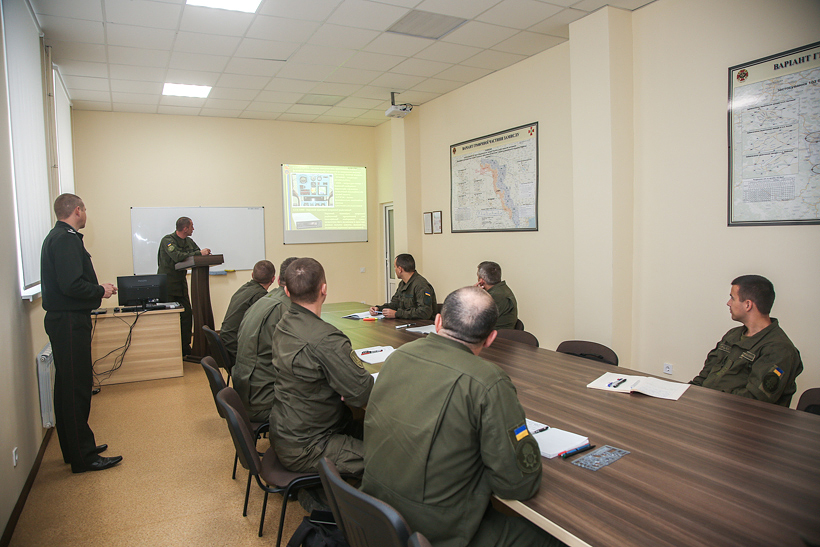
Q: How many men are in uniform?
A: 9